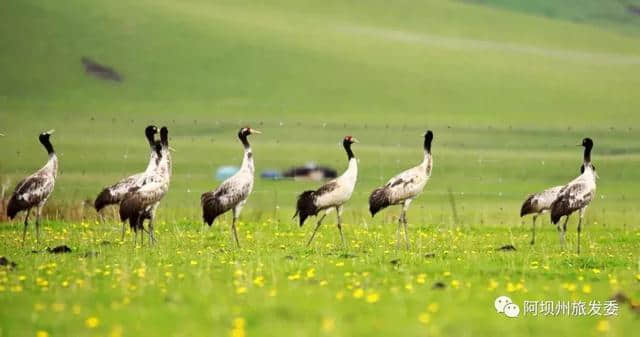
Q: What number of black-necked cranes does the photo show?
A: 8